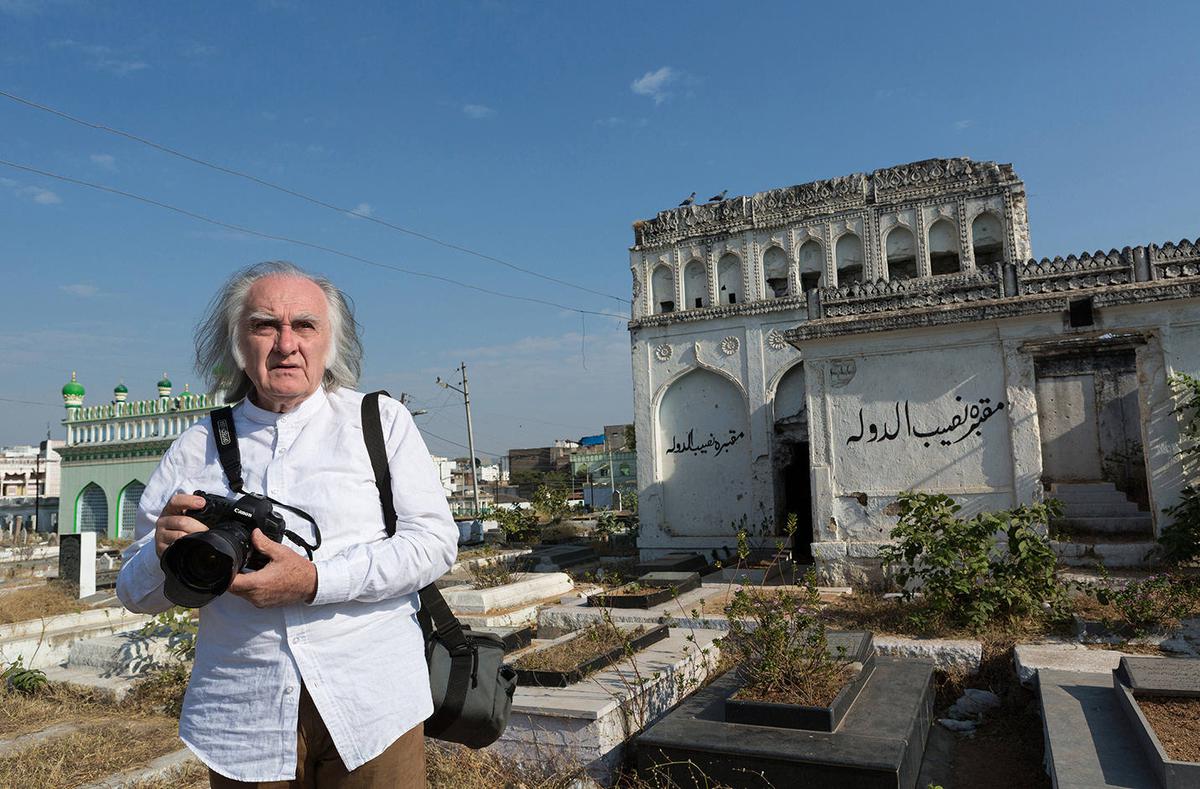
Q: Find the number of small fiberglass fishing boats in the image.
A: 0